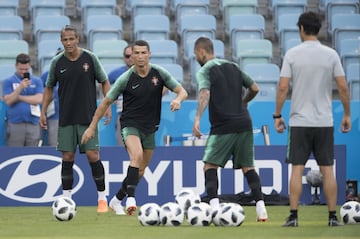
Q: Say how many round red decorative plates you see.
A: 0